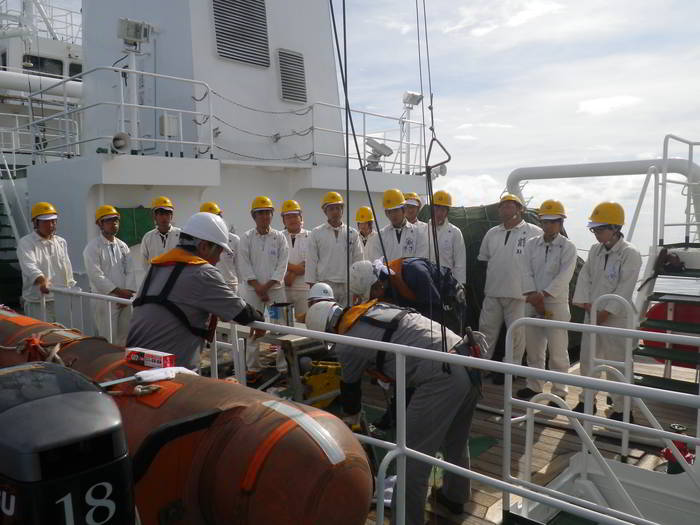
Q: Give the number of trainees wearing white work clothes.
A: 14